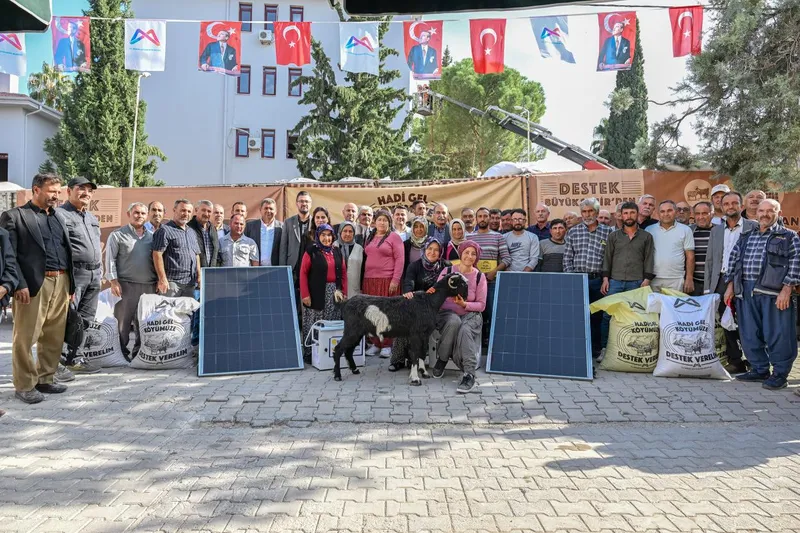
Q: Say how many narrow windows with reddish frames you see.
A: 9